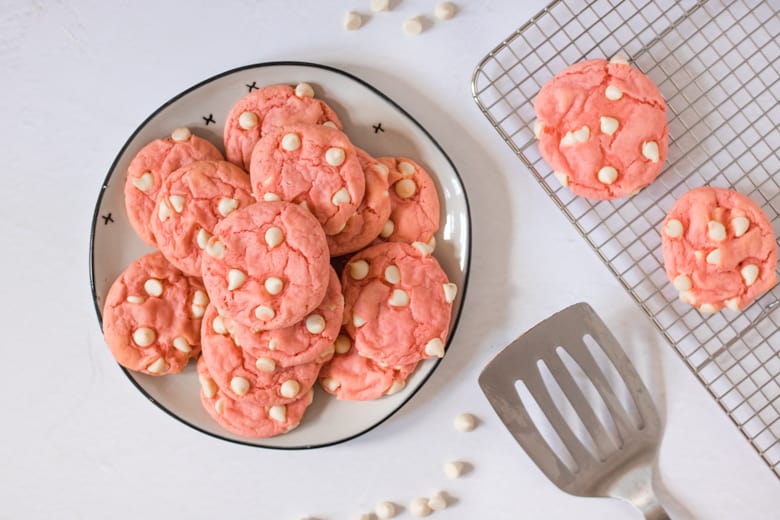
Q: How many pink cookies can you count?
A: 15